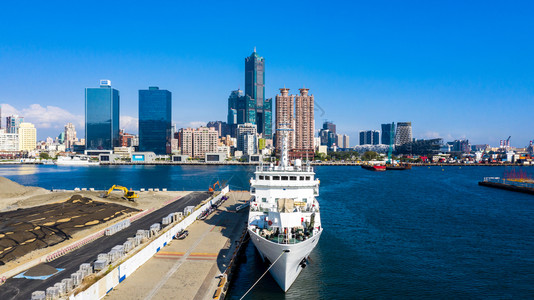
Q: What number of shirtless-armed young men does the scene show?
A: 0